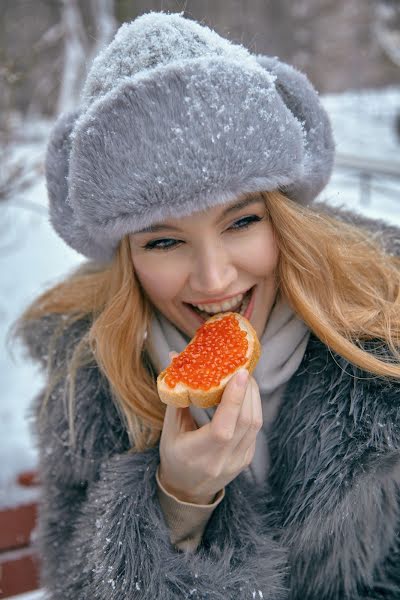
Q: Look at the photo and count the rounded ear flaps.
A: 2